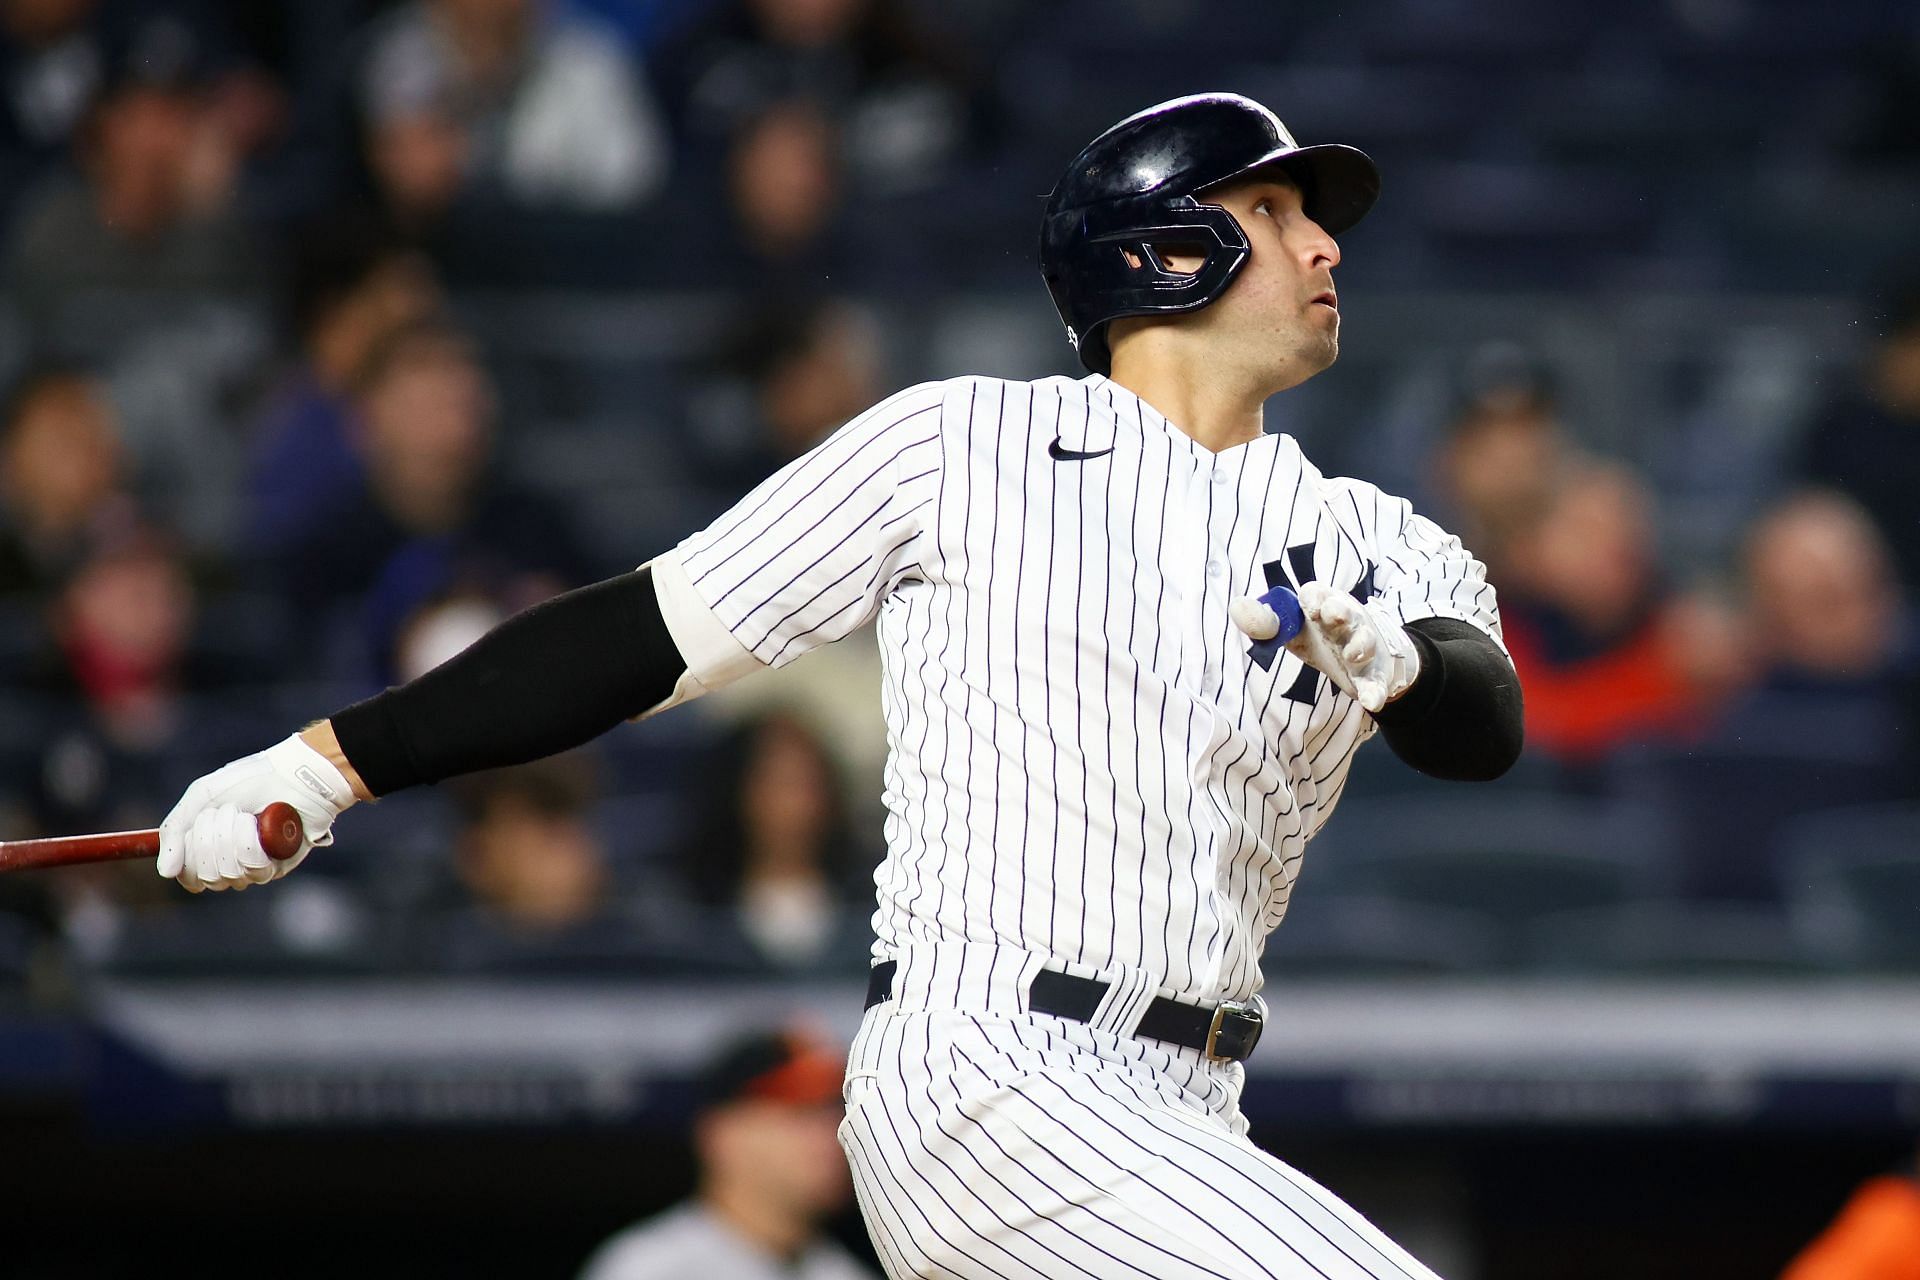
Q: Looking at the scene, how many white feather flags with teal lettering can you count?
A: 0